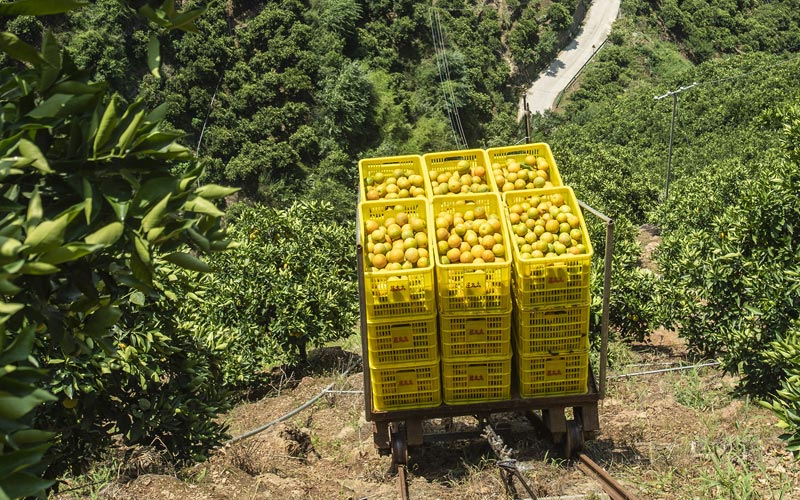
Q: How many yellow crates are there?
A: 12